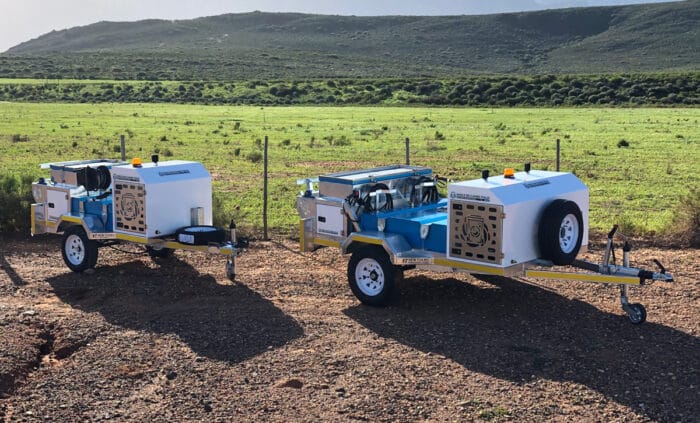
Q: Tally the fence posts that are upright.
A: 4